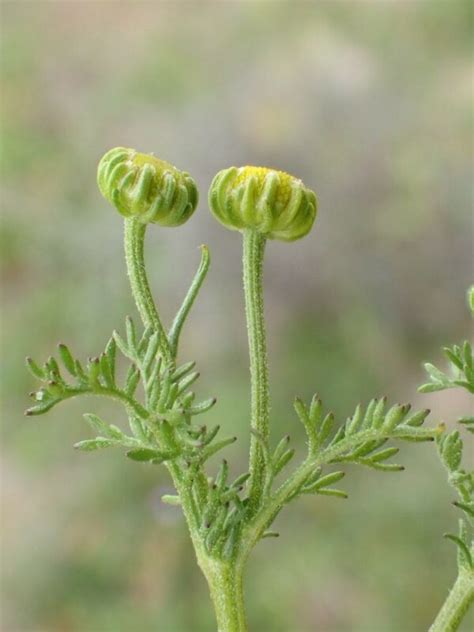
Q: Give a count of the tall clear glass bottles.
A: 0